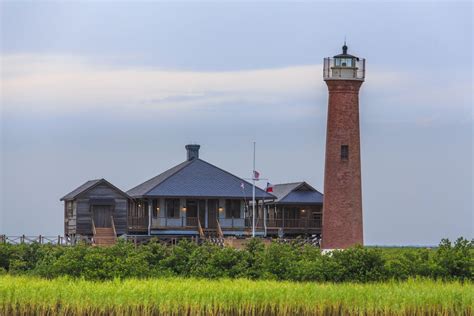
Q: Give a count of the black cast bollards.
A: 0